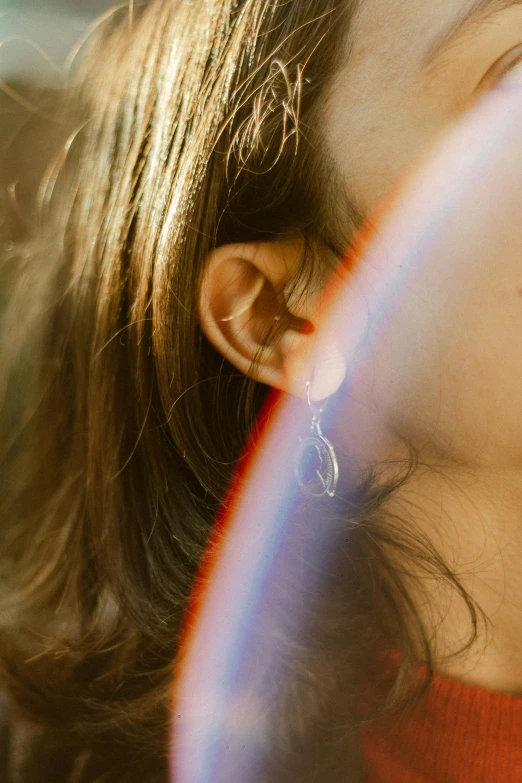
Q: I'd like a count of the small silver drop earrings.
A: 1